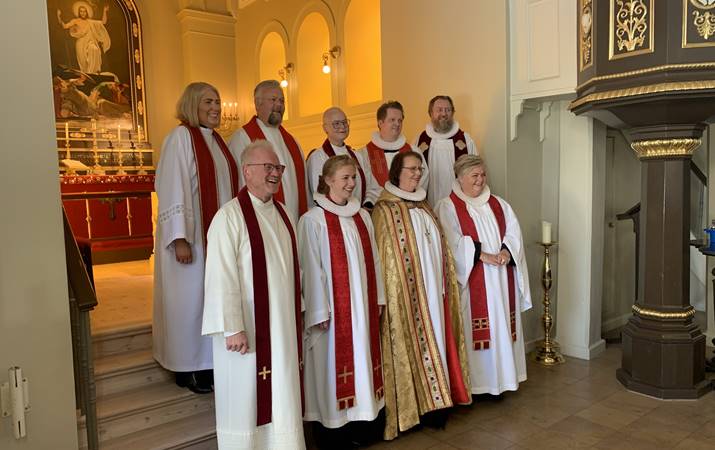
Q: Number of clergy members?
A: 9